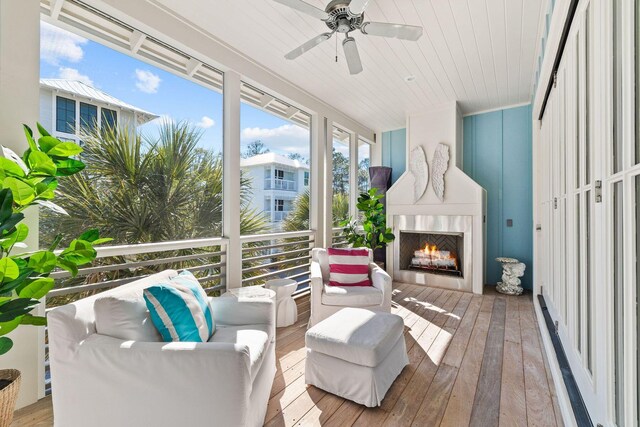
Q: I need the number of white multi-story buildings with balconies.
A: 1